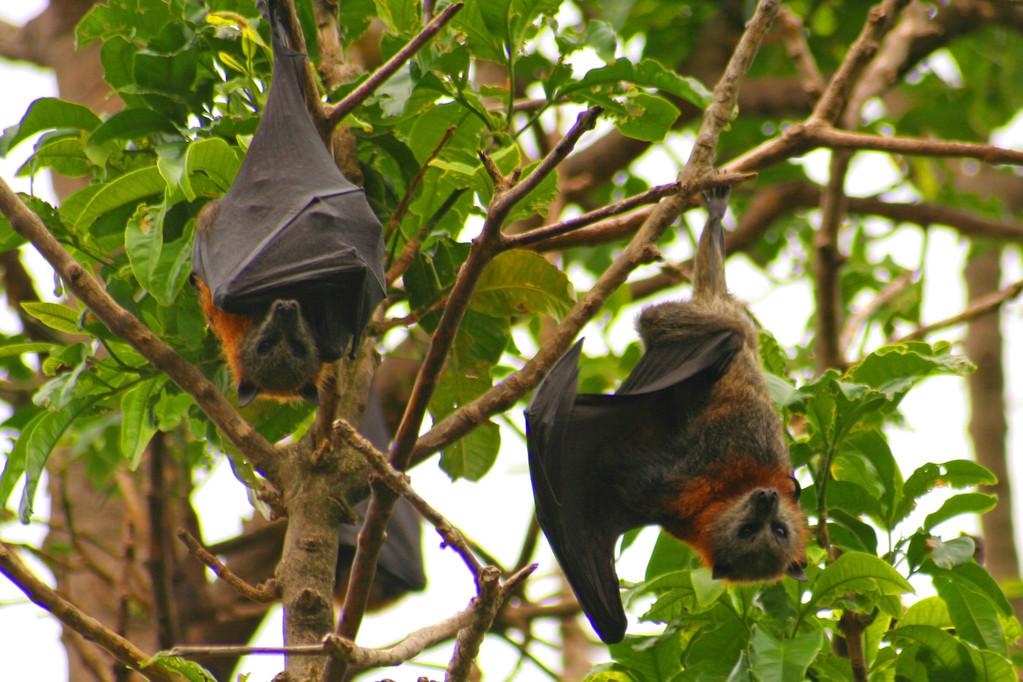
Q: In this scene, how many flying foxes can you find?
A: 3